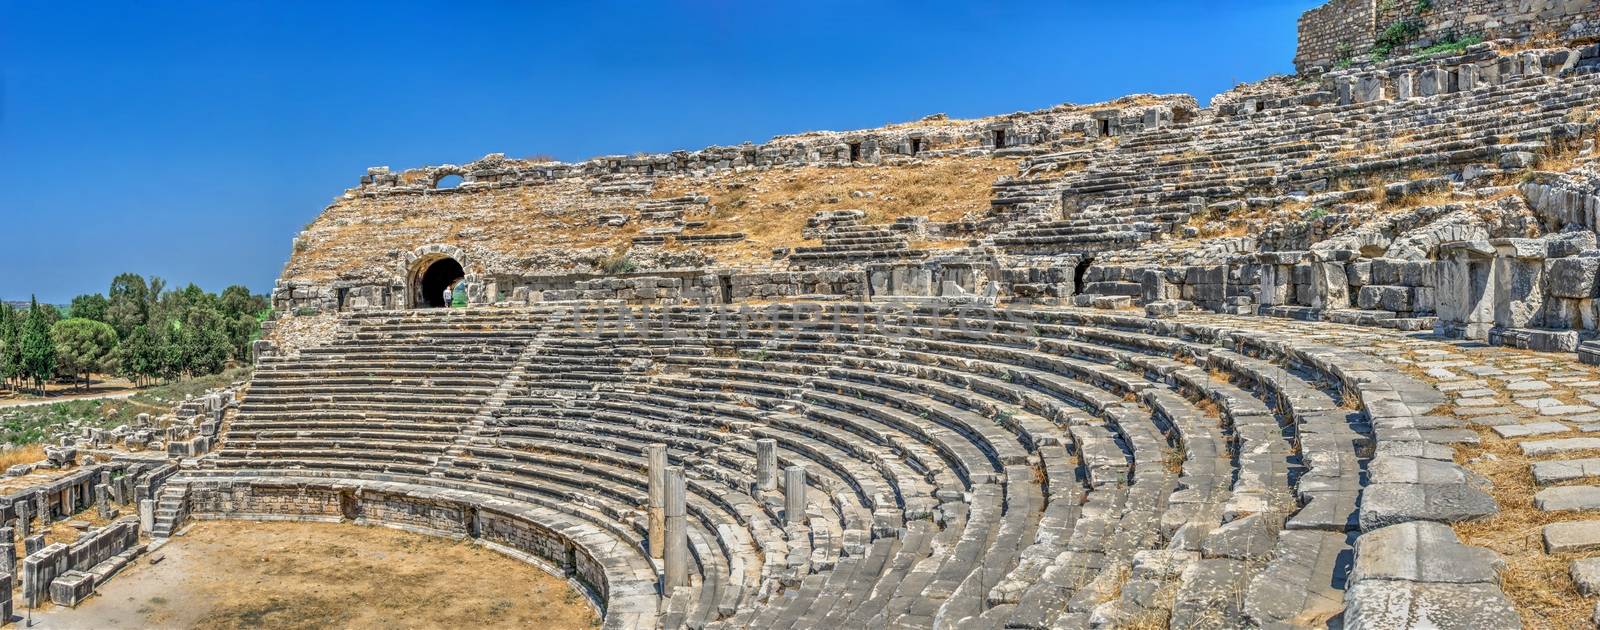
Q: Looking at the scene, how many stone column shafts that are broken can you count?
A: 4